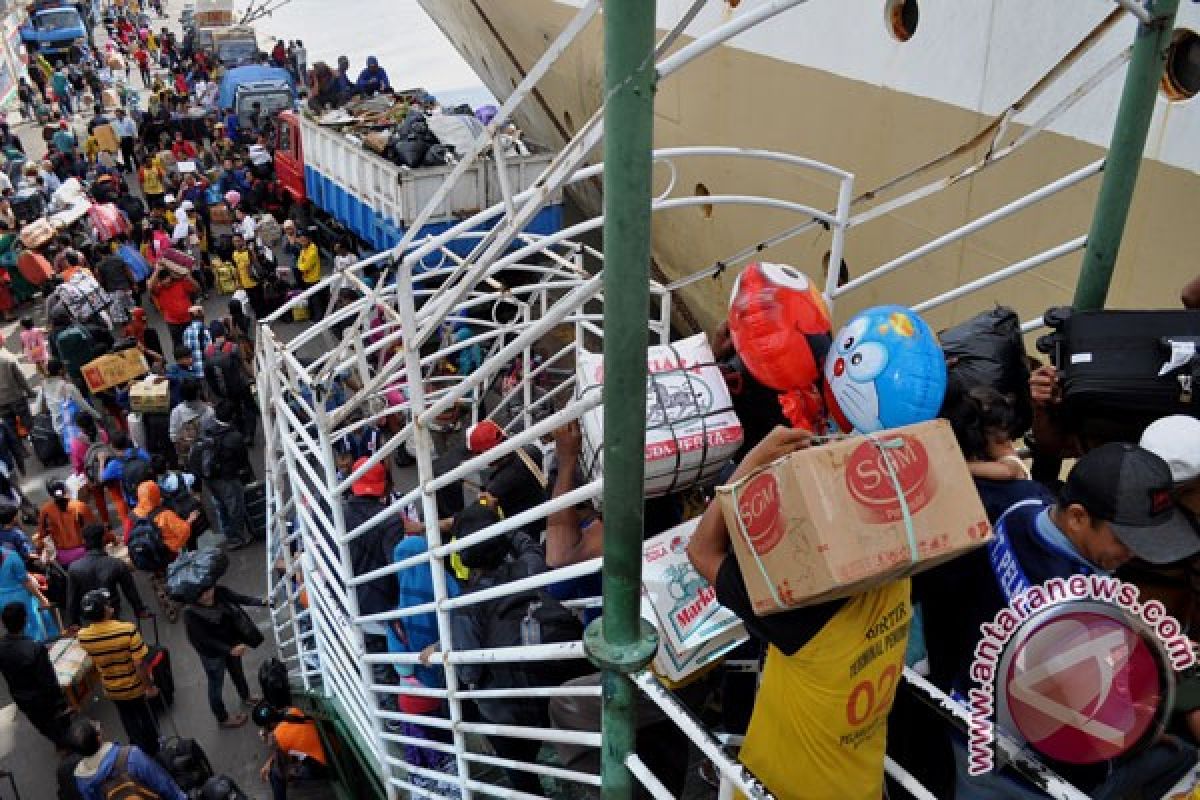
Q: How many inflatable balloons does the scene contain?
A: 2